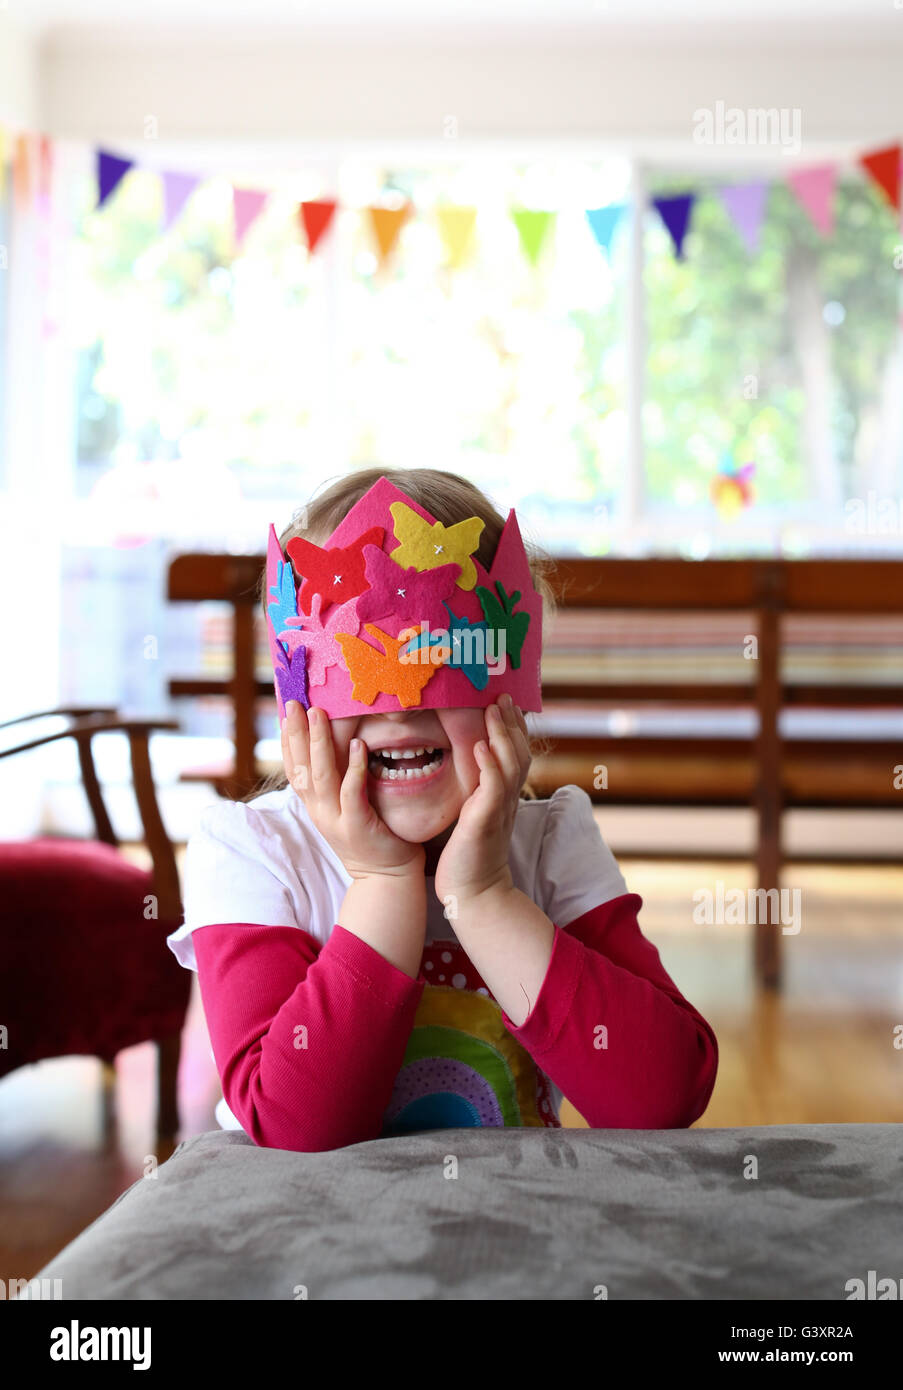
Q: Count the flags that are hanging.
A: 12